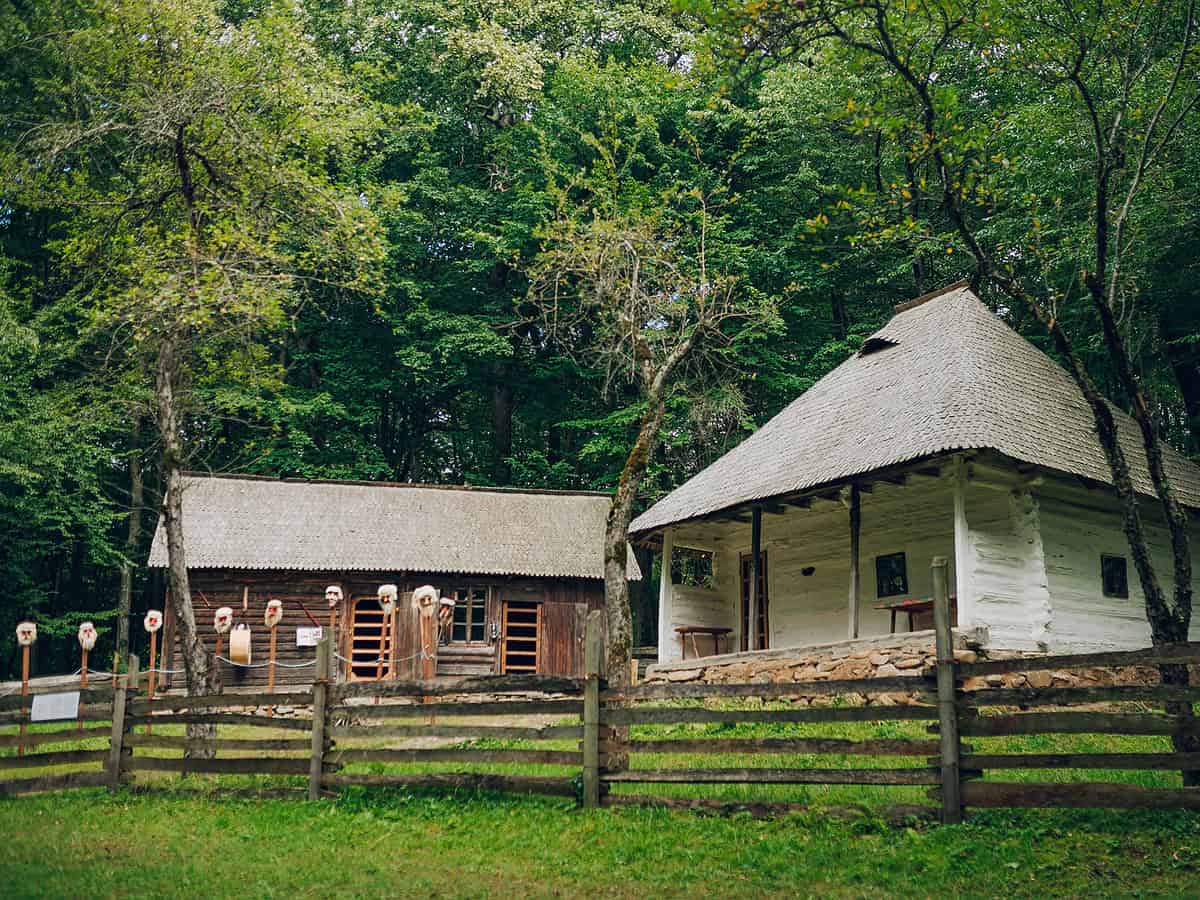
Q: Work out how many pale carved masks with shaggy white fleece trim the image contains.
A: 9